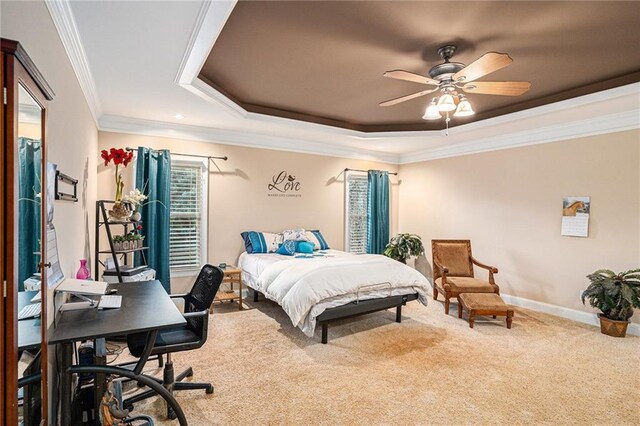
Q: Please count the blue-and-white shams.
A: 2